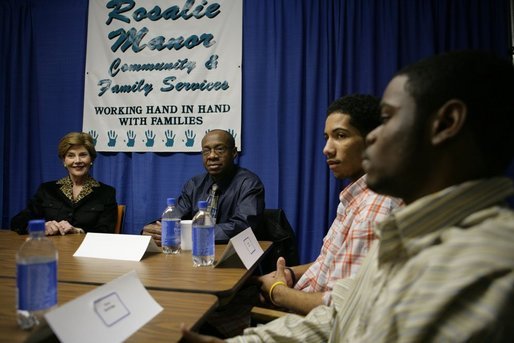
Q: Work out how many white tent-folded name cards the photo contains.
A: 3